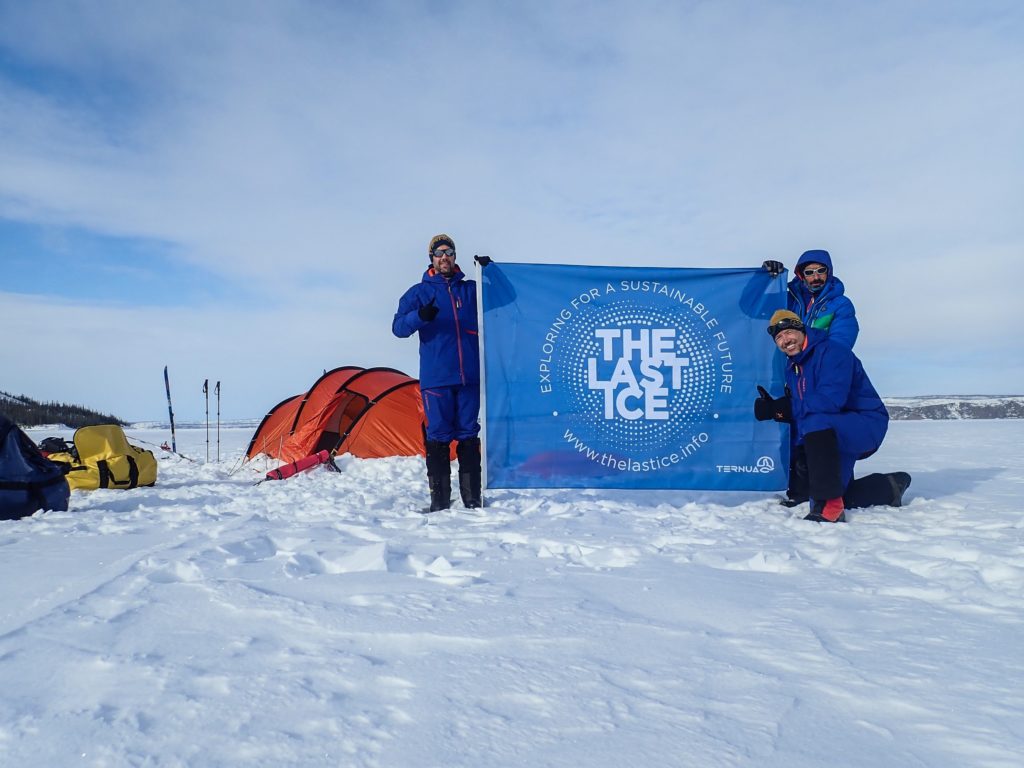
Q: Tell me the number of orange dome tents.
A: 1